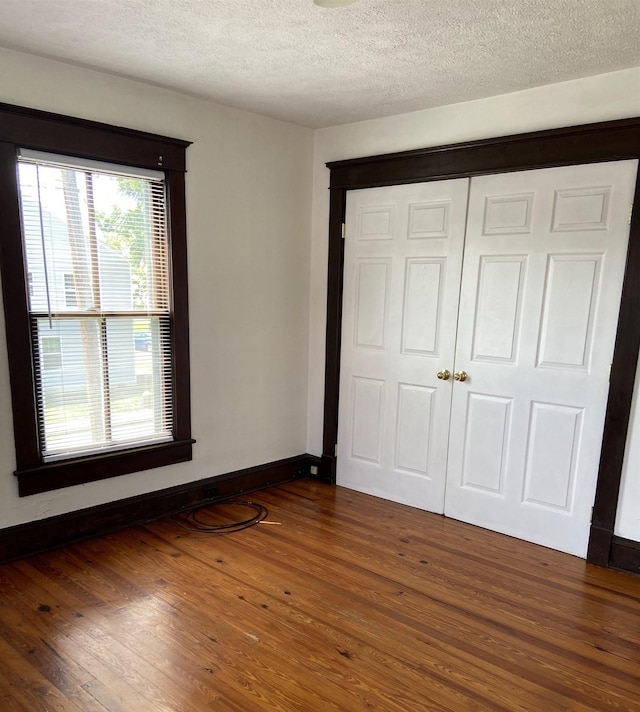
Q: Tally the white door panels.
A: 12